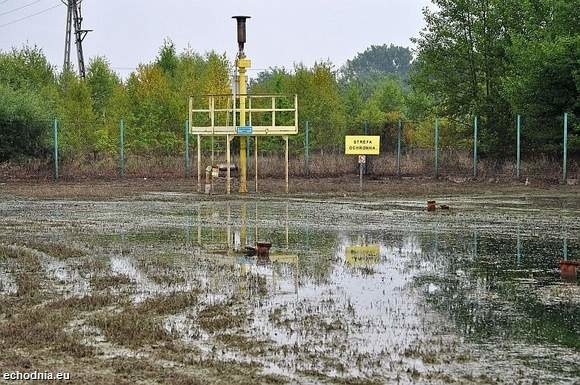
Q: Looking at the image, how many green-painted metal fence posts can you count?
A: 11